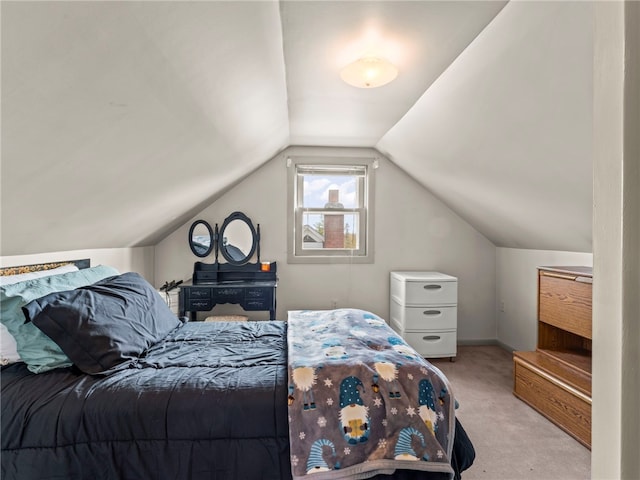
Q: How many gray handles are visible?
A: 3